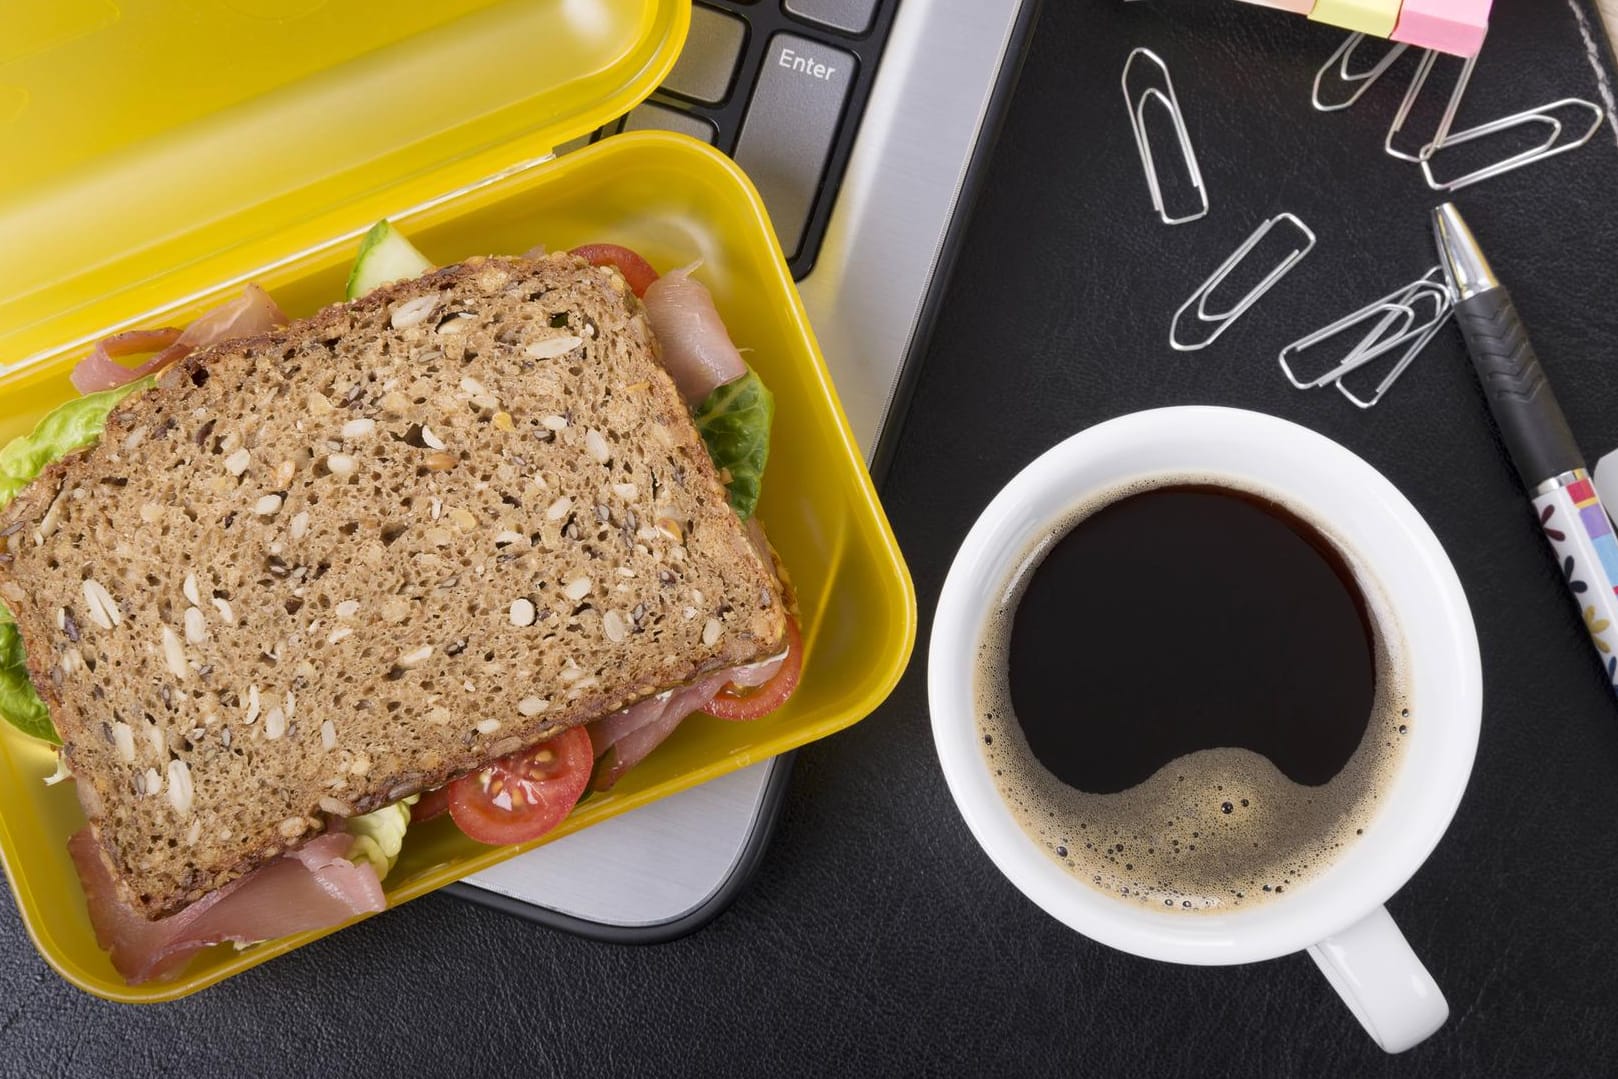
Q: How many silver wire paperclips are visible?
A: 7